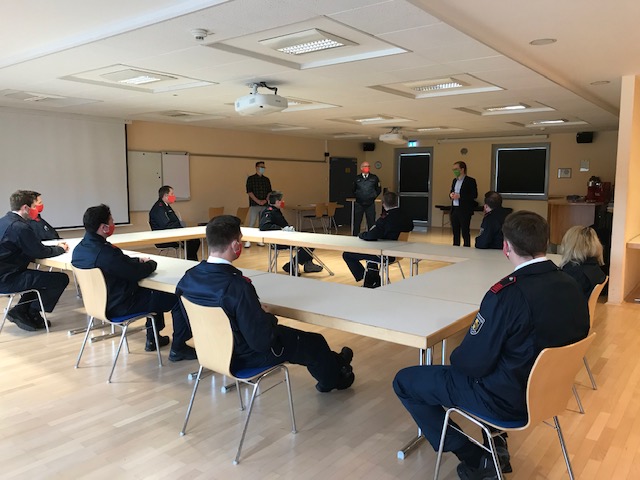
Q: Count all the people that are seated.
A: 10